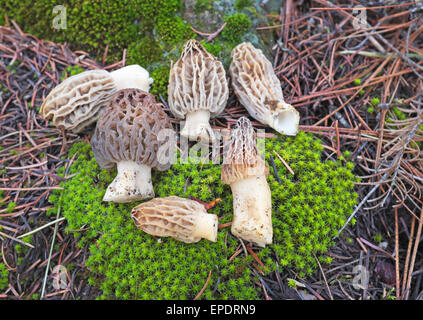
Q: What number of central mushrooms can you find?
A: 6